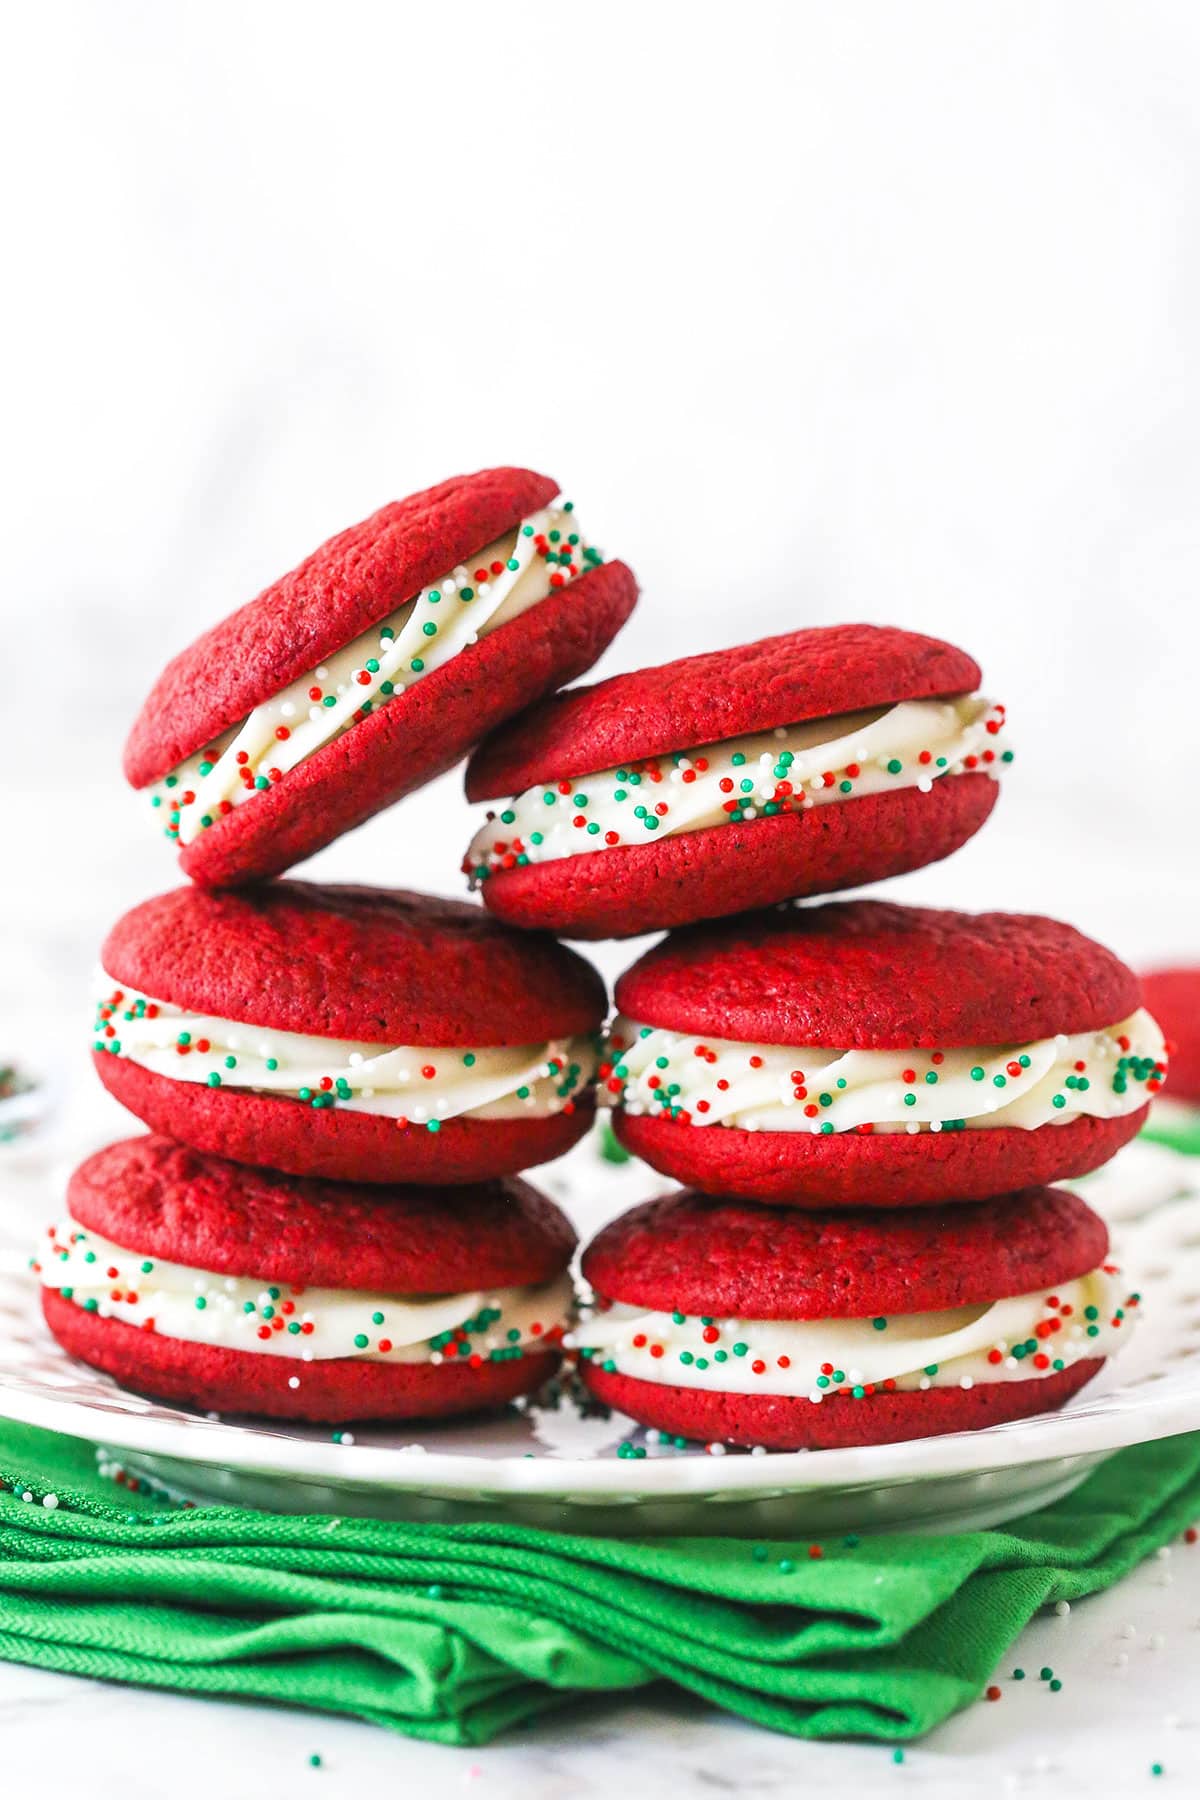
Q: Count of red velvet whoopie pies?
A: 6